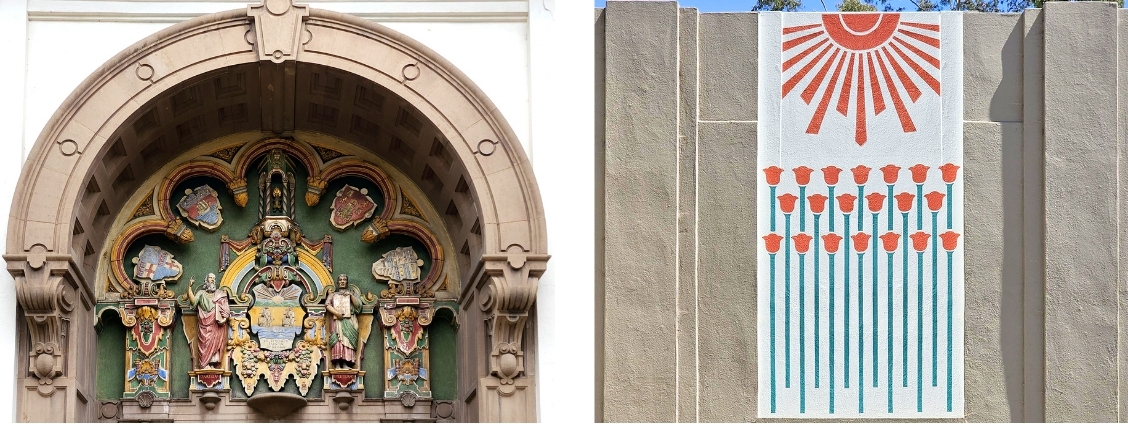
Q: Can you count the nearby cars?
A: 0